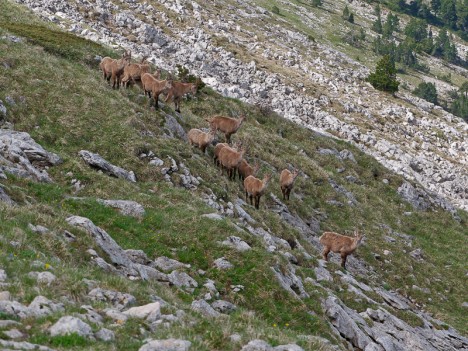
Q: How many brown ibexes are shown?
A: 13